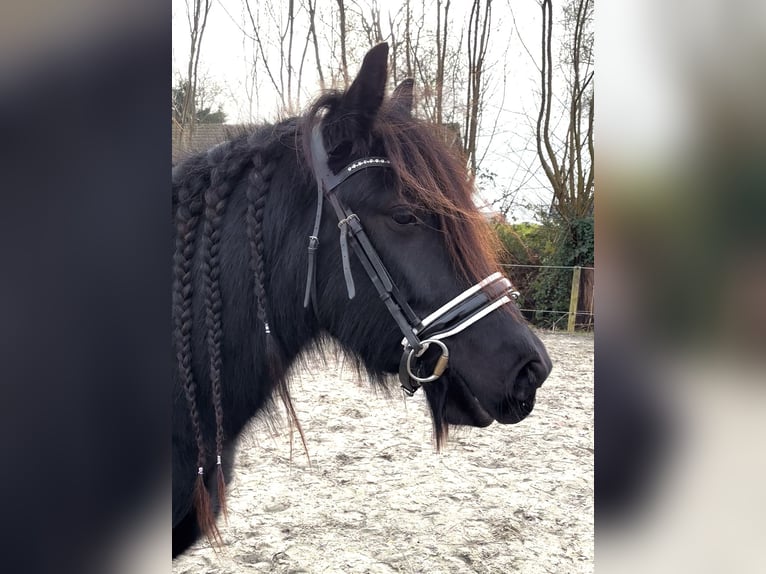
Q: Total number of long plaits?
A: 3